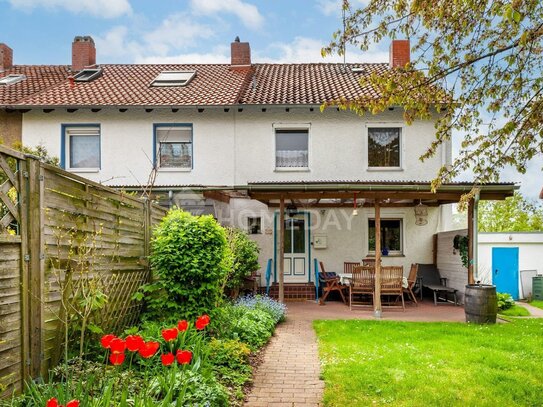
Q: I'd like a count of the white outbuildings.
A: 1